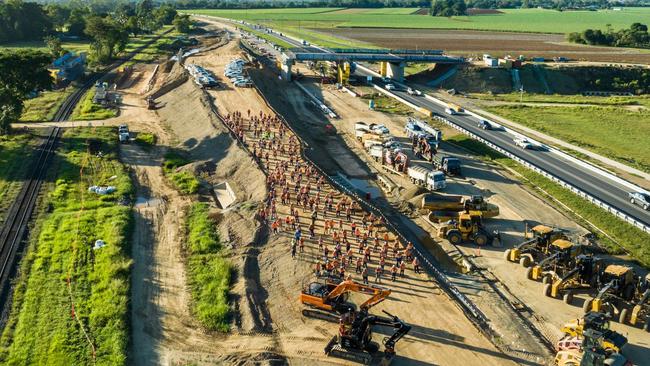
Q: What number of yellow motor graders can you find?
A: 5